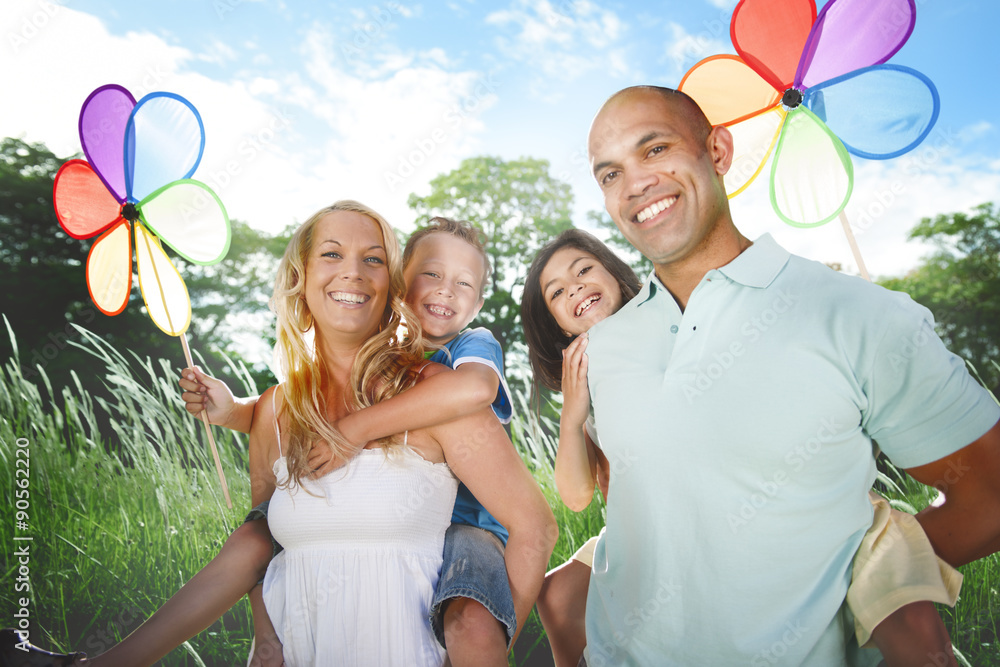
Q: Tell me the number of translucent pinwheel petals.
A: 12